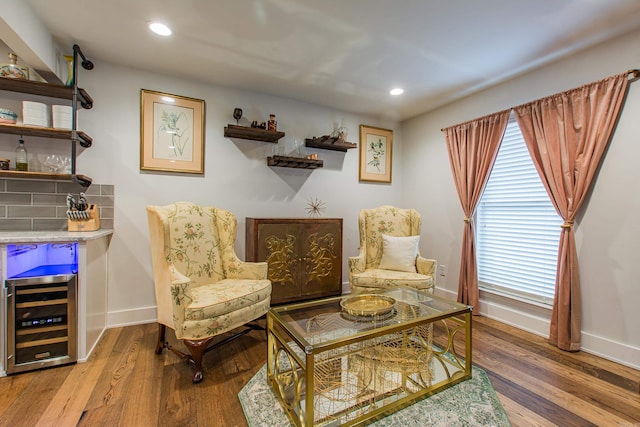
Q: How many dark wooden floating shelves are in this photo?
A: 3